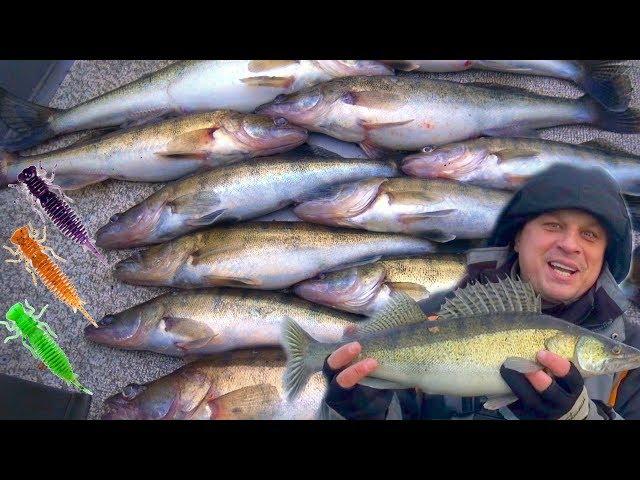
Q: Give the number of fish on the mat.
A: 11